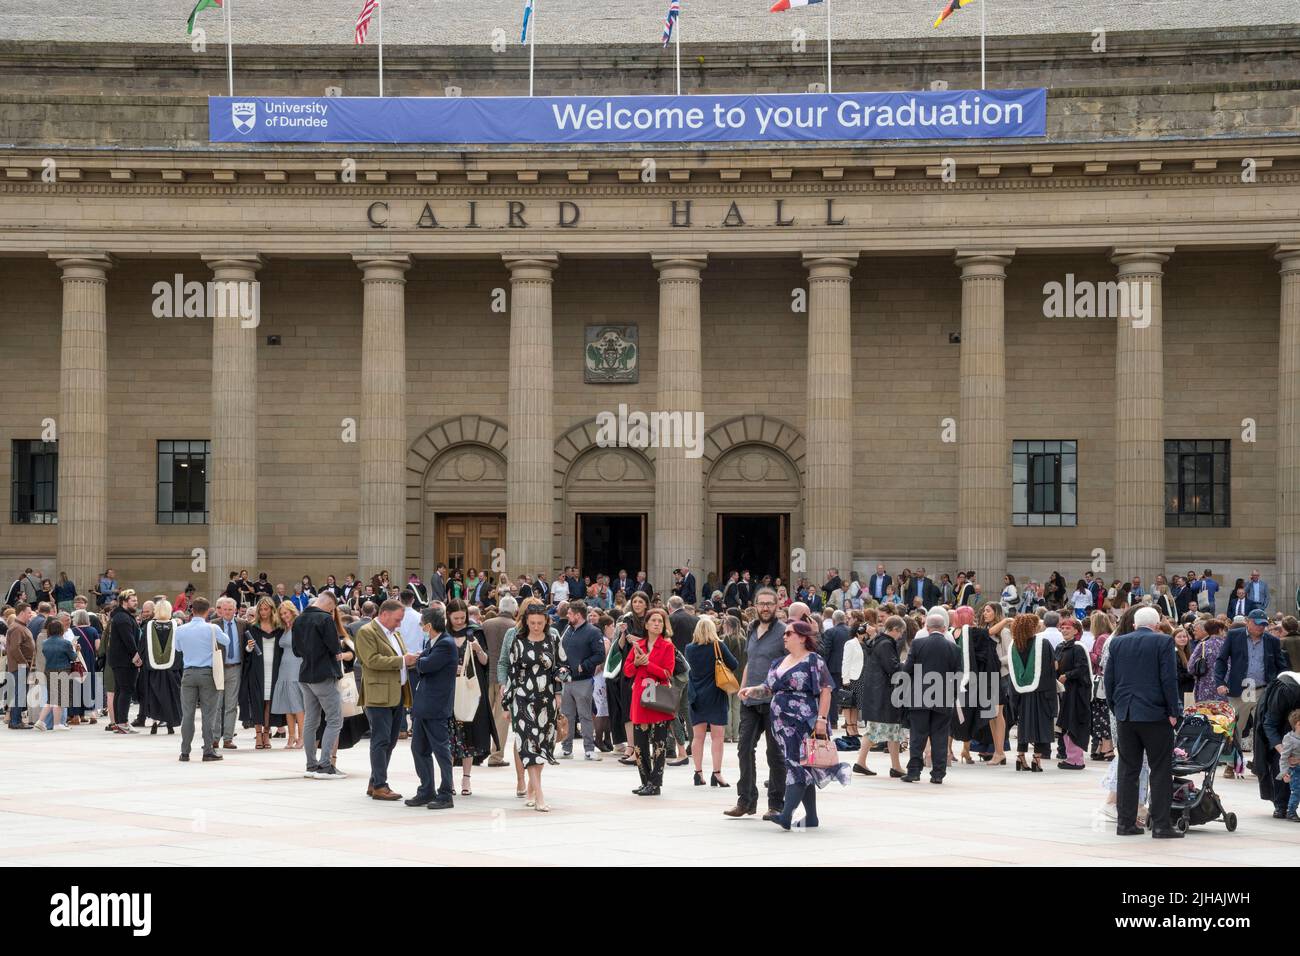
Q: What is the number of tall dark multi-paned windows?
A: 4